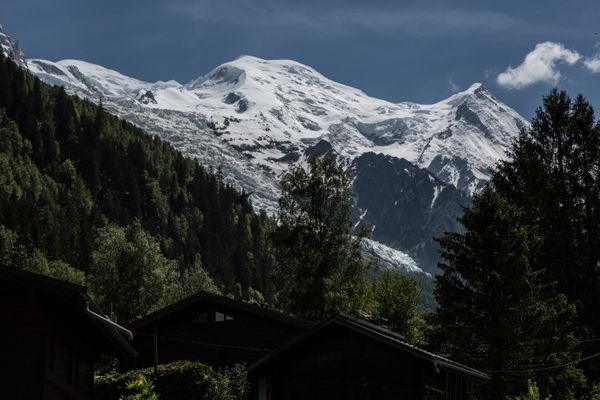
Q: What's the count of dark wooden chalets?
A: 3